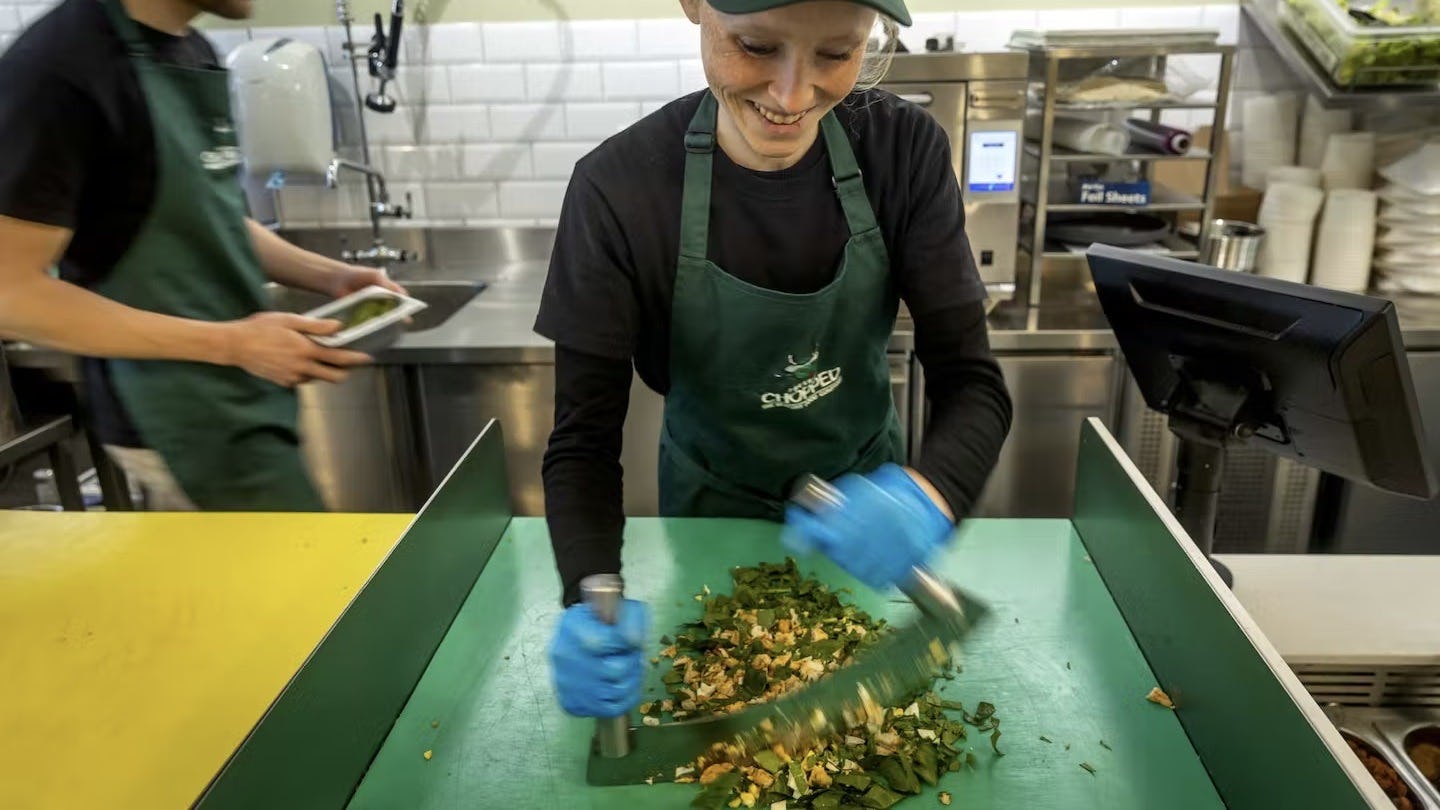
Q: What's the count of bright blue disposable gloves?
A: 2